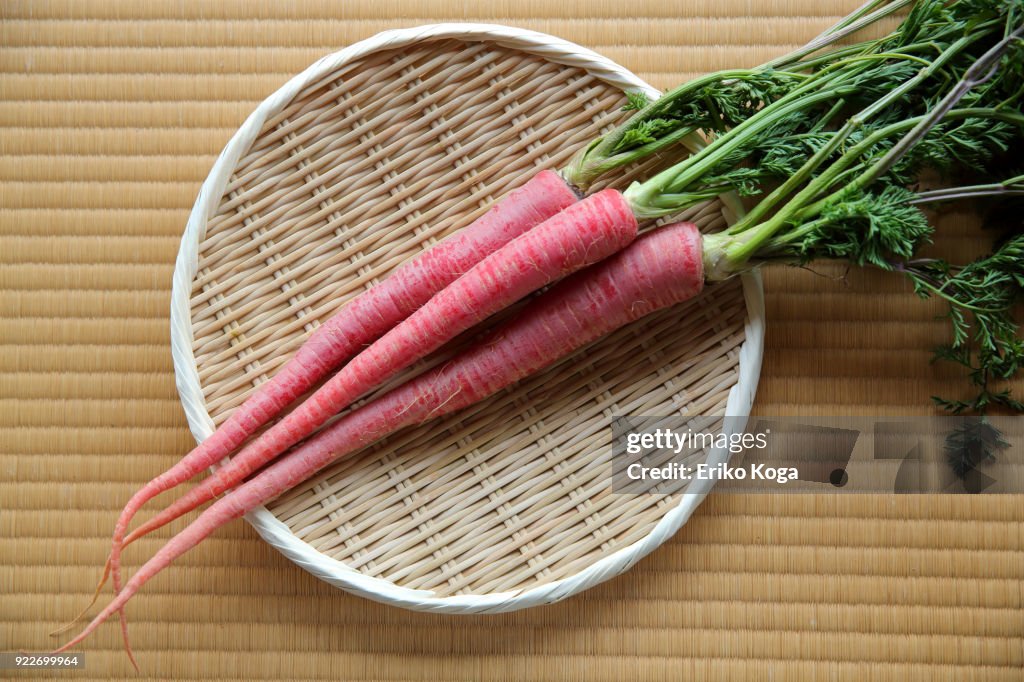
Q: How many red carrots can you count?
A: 3